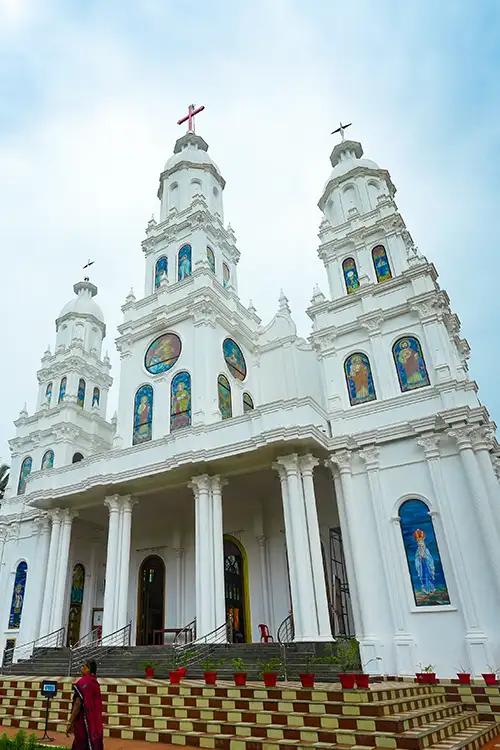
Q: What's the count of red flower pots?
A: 12